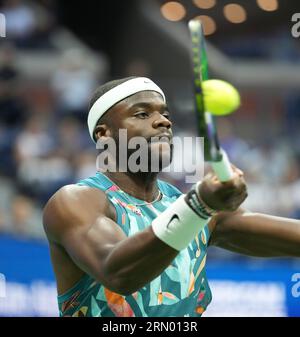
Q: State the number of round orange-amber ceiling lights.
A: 5